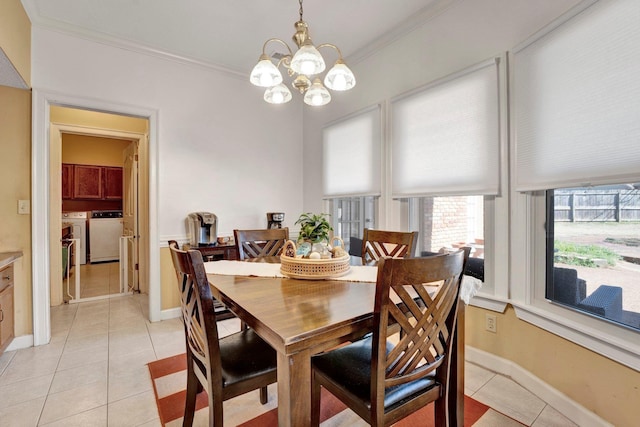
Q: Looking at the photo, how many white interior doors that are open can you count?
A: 1